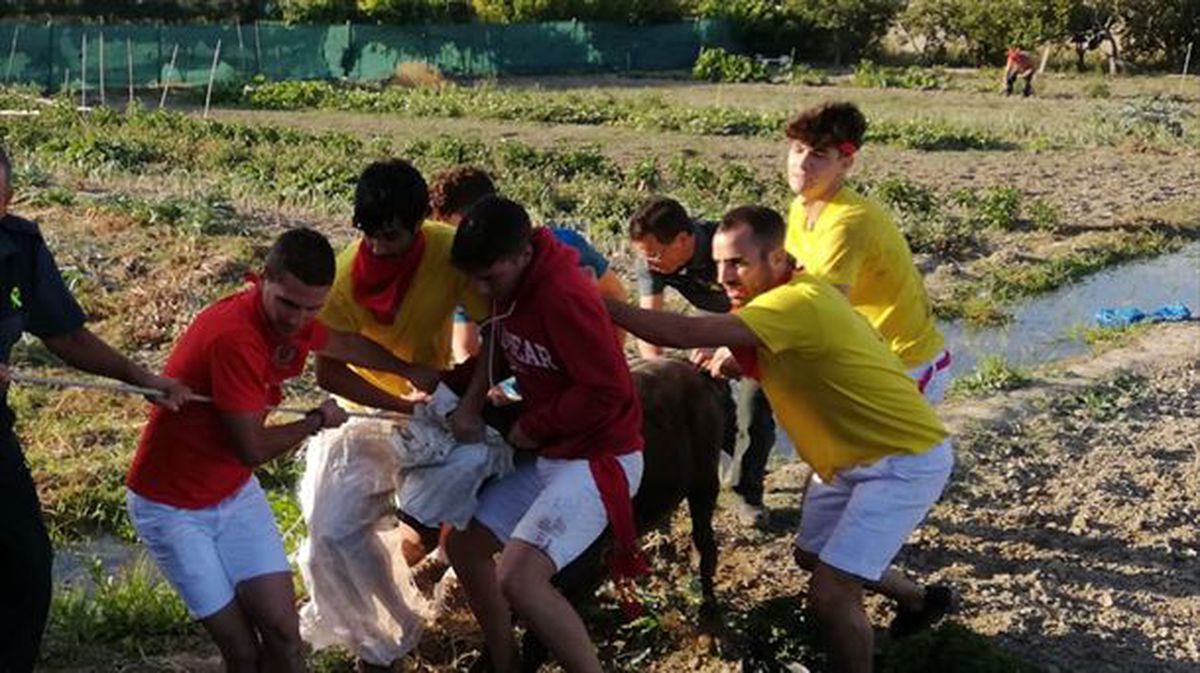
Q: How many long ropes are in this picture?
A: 1